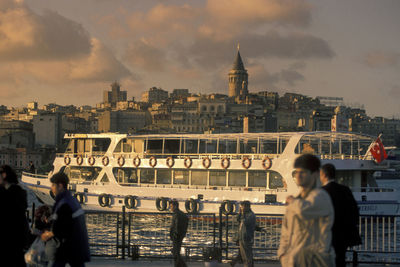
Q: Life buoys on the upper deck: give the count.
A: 13